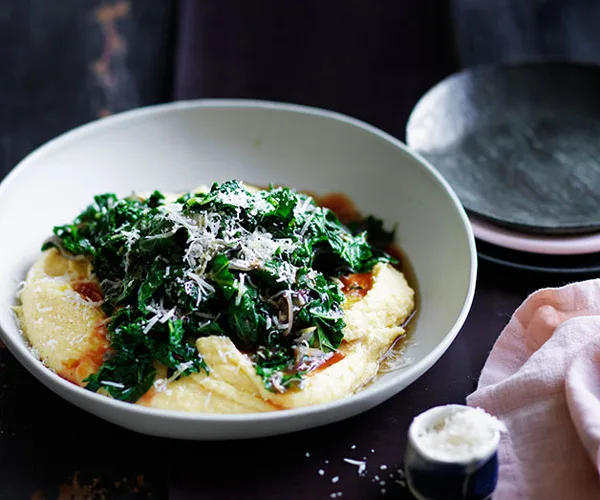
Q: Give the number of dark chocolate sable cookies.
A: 0